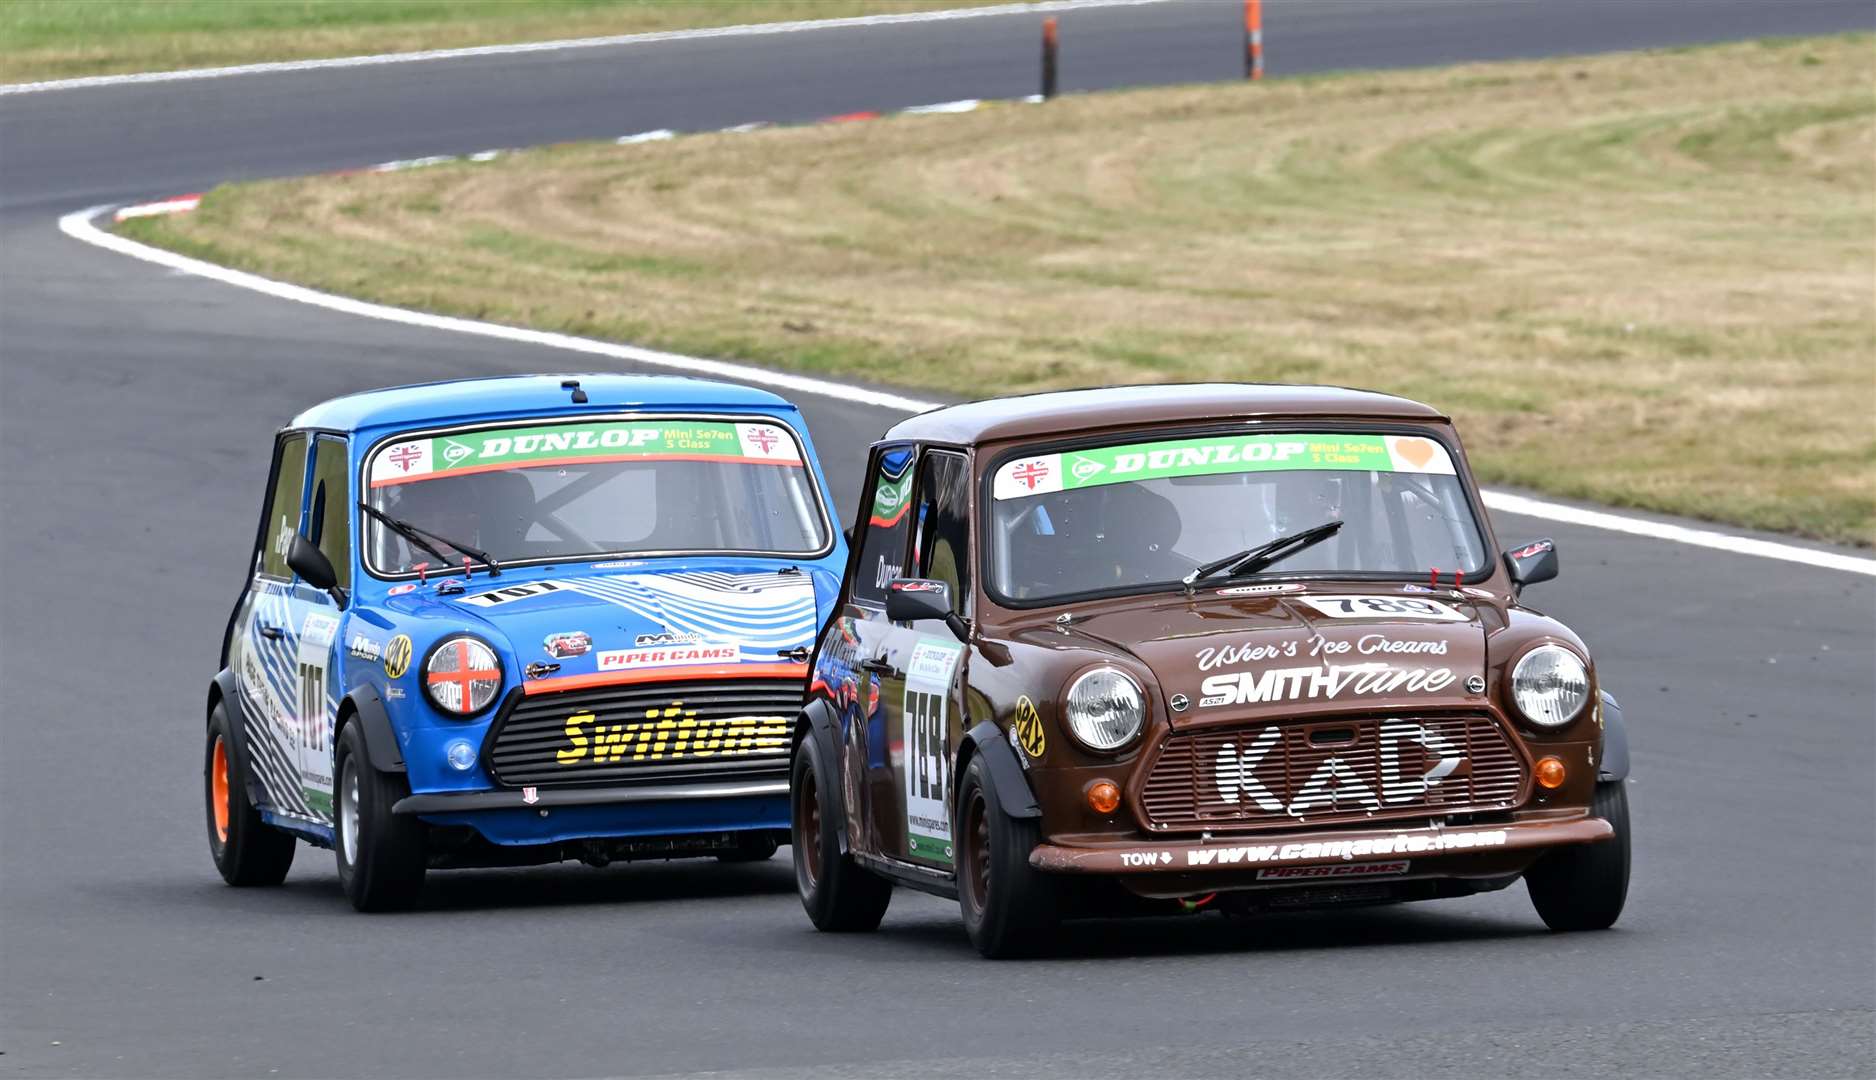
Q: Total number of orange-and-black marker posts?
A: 2